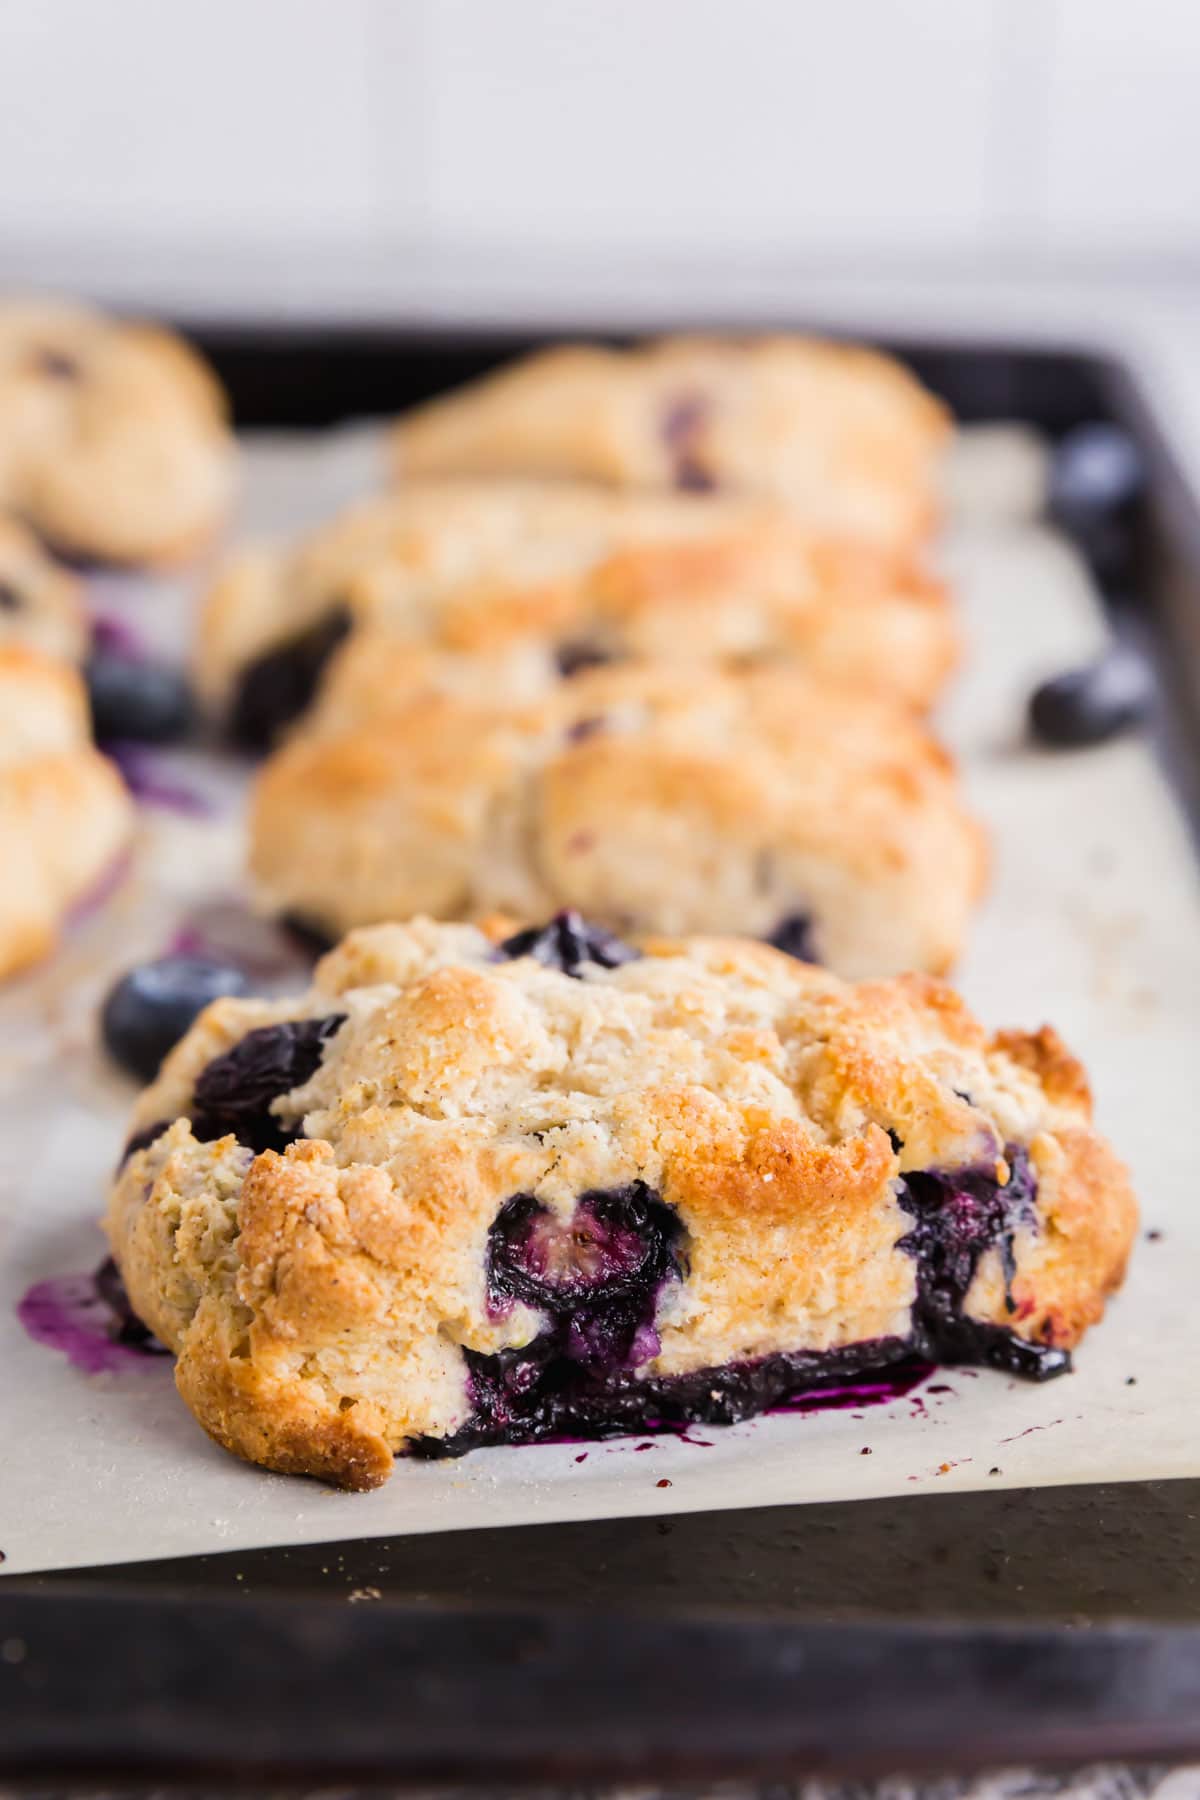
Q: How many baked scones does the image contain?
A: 7